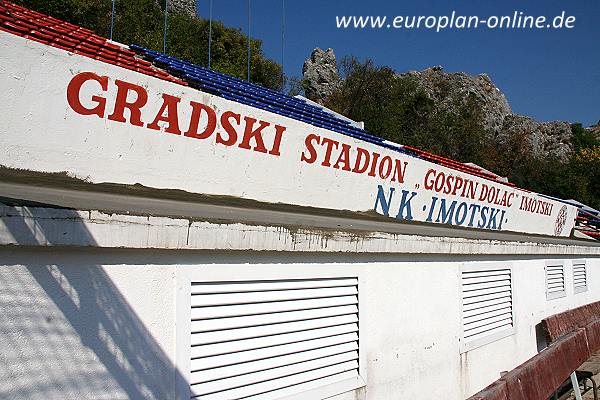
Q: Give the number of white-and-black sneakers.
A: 0